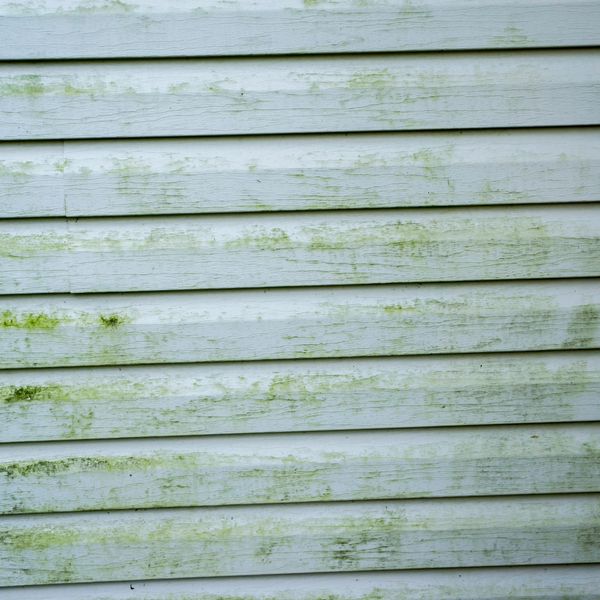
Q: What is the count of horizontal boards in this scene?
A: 9